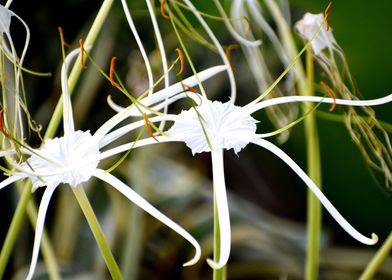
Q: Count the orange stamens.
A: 11